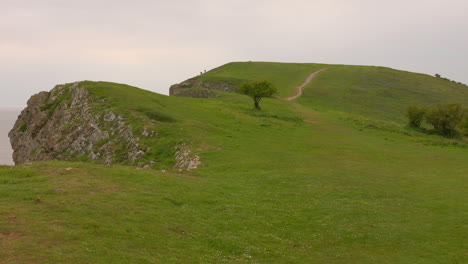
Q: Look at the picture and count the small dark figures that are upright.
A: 2